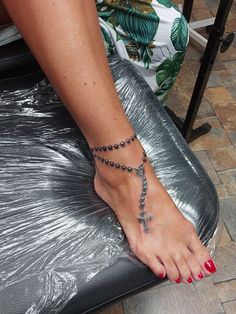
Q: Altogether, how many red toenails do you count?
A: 5